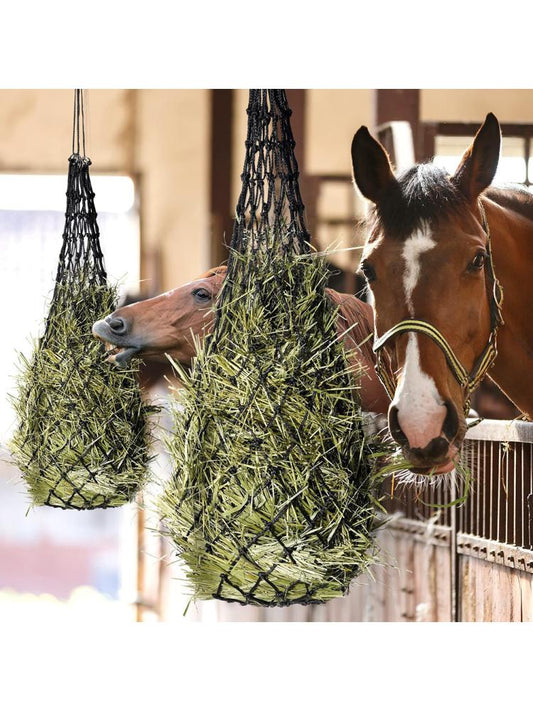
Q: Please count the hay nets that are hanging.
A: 2